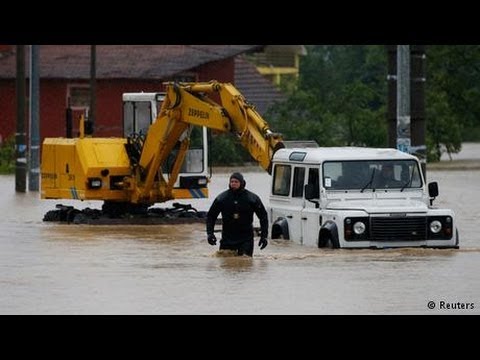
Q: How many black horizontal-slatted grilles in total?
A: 1